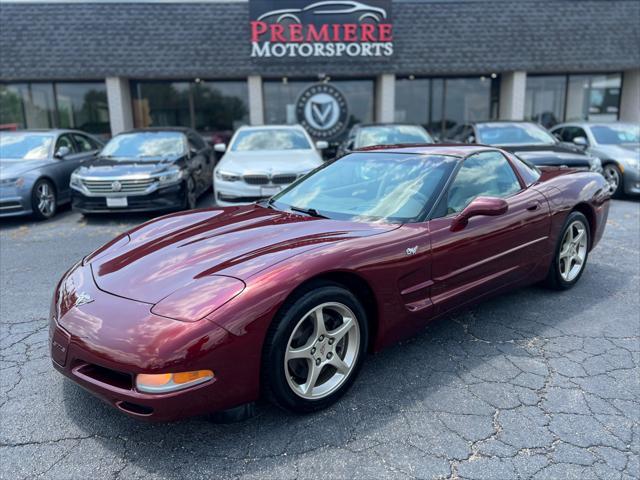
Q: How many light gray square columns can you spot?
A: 5